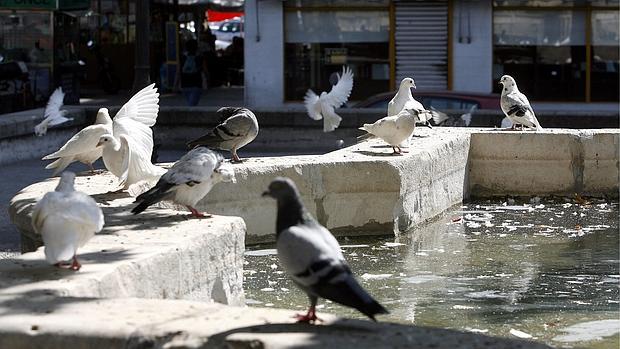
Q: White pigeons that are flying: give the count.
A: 2